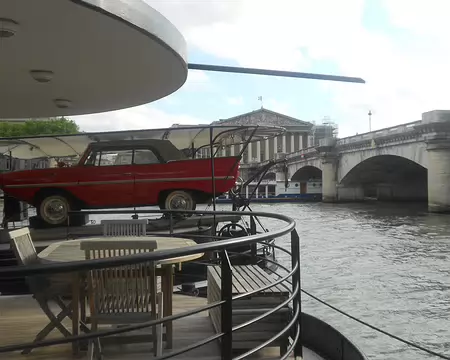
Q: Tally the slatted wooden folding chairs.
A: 3